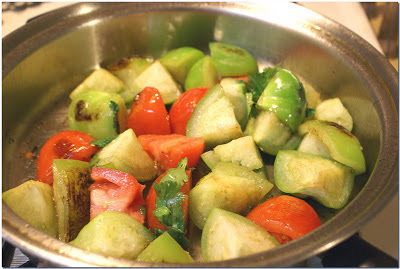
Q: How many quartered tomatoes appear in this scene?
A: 7